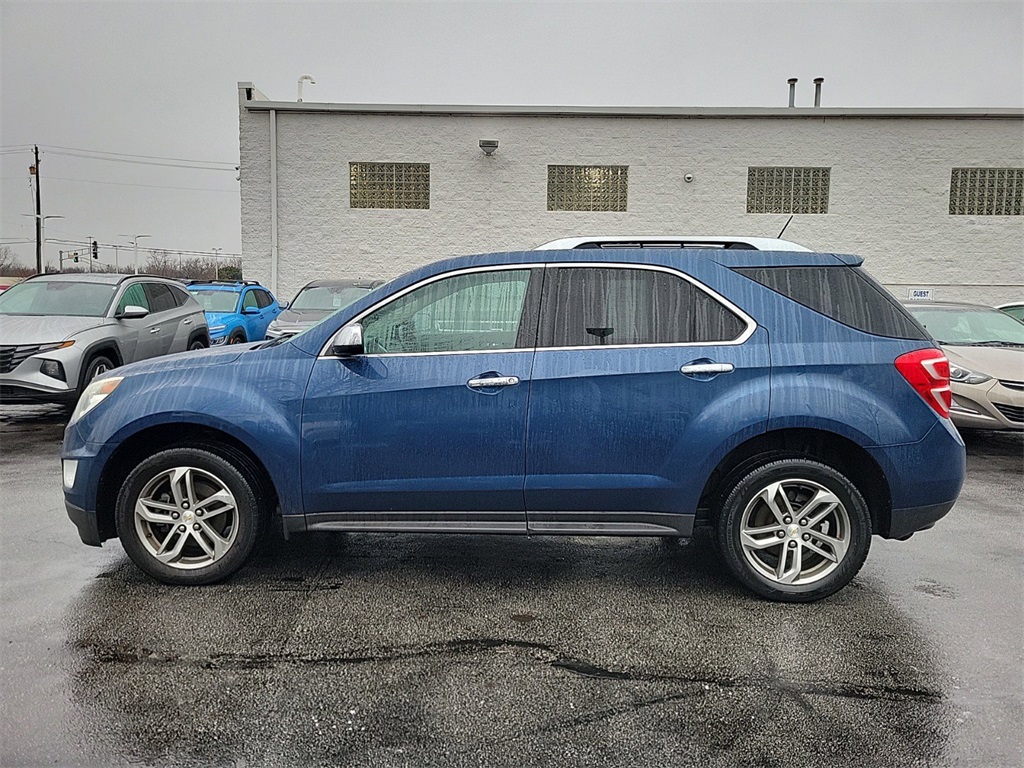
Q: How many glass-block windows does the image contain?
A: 4